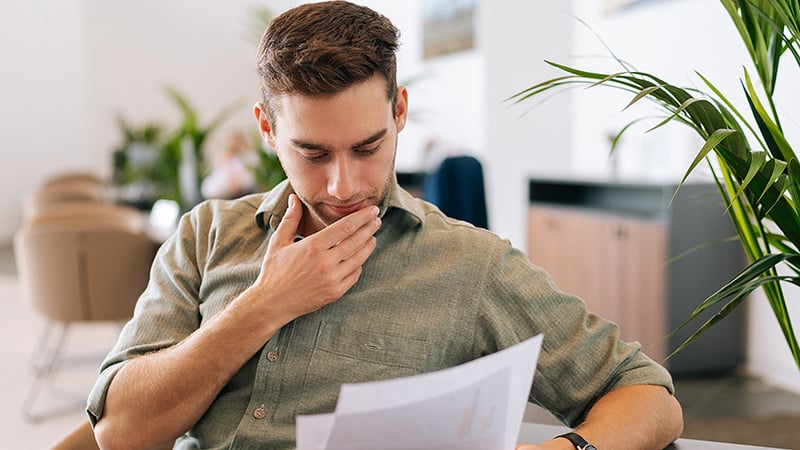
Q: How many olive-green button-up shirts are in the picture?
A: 1